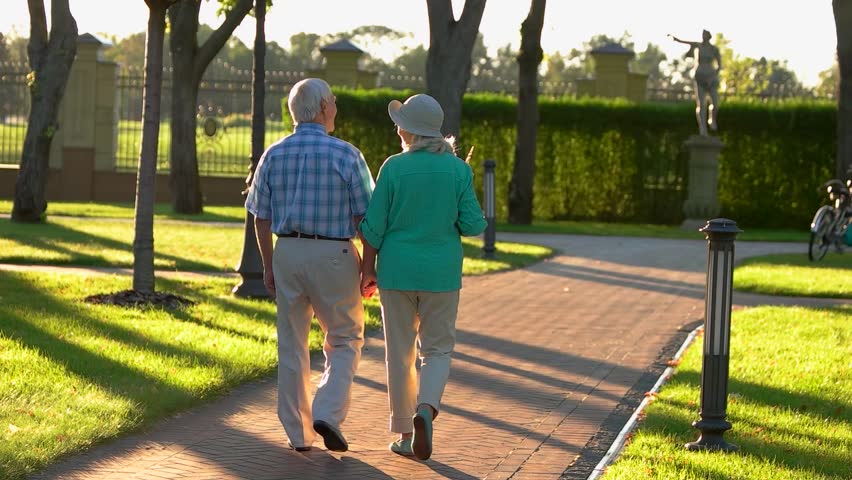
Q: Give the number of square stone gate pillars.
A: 3